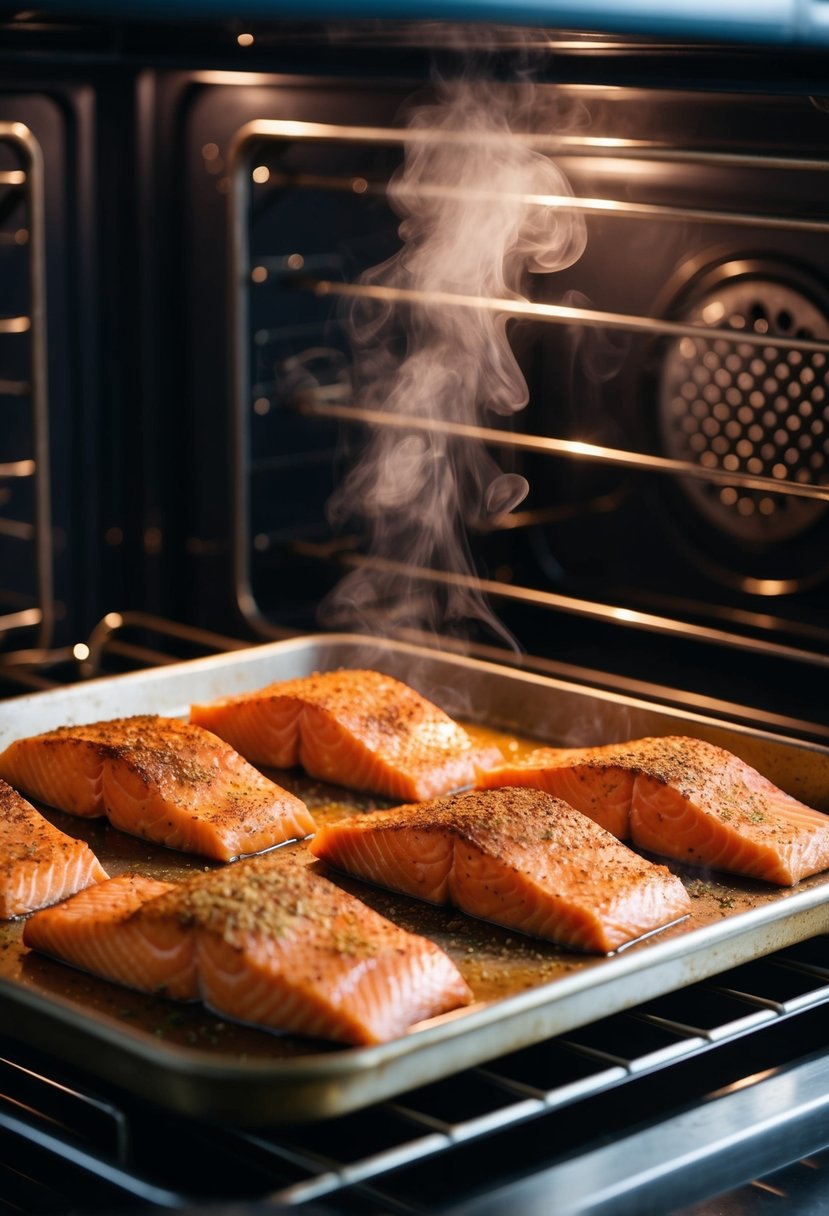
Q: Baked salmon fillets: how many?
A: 6